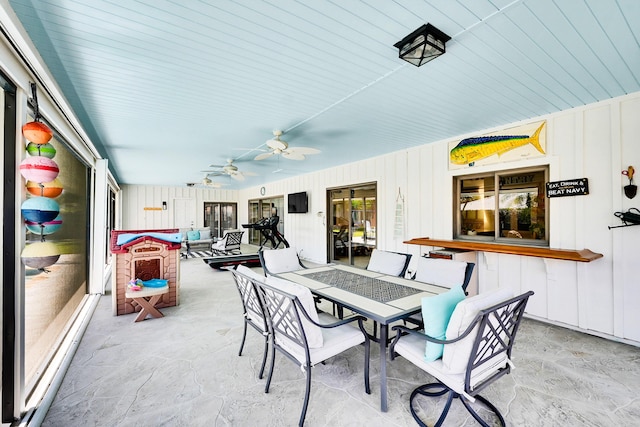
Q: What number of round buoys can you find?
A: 7